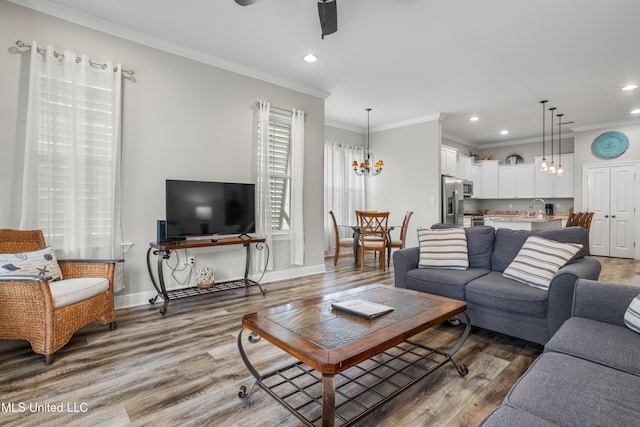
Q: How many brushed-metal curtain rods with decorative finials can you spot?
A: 2